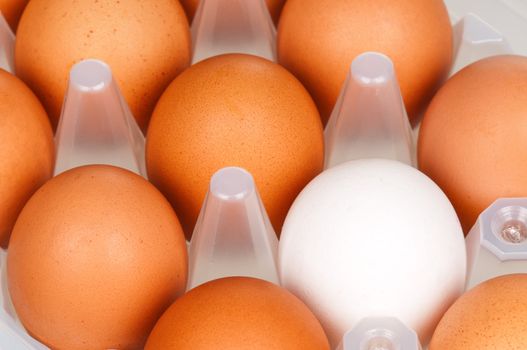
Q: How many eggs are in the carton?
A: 11